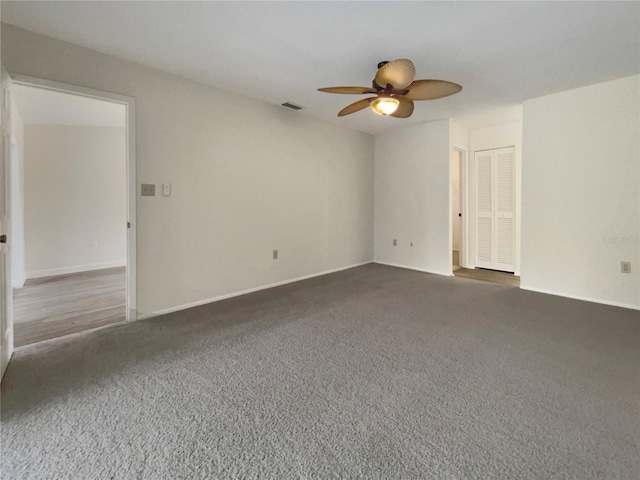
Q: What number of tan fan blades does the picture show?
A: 5